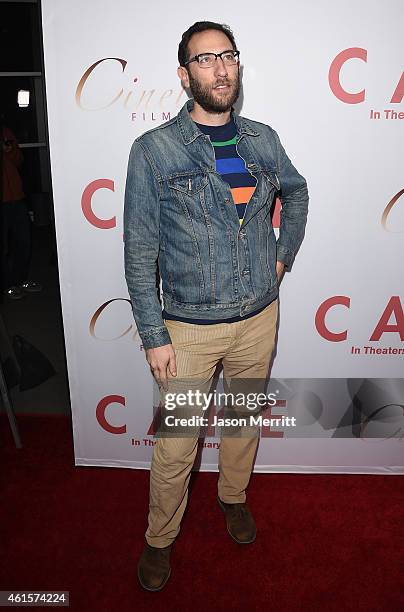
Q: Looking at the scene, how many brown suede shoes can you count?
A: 2